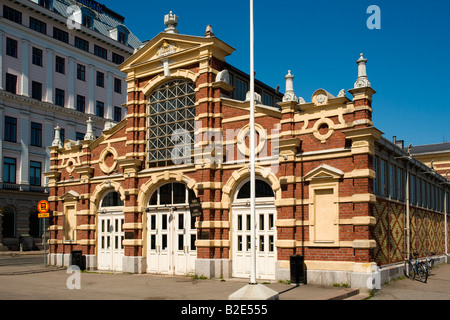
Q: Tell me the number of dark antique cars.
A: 0